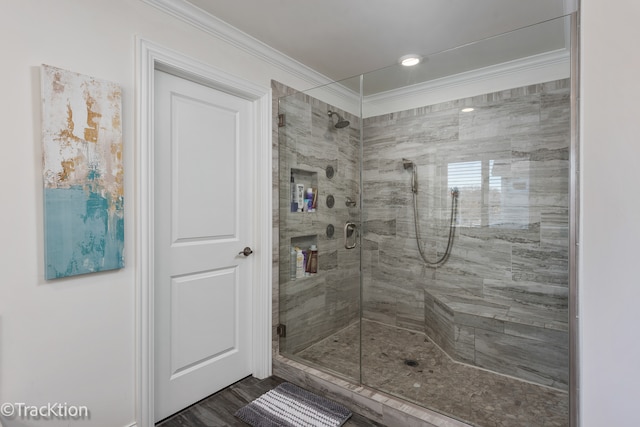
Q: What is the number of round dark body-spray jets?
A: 3